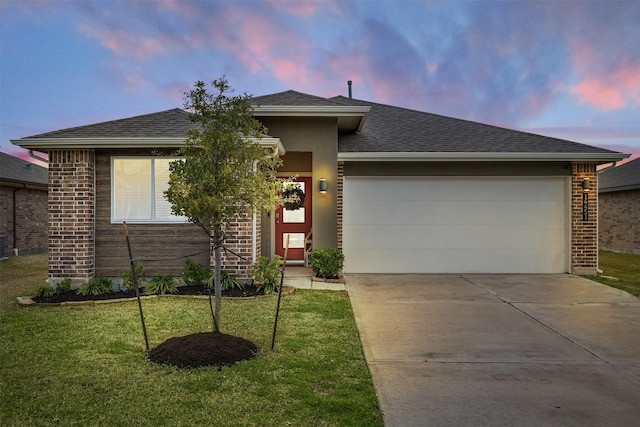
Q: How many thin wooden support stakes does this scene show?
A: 2